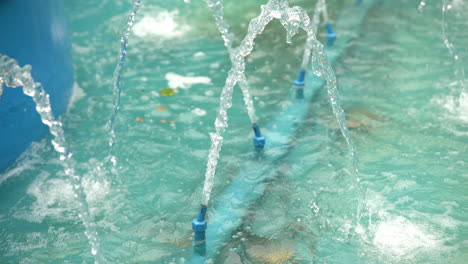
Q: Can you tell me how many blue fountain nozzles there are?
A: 4